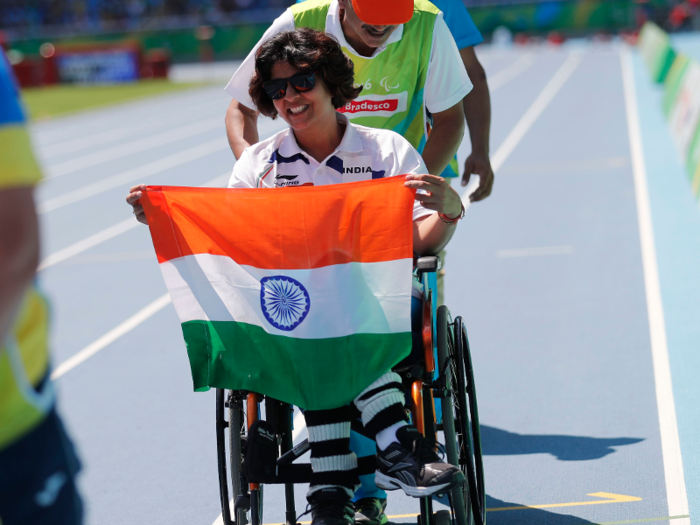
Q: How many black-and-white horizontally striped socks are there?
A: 2